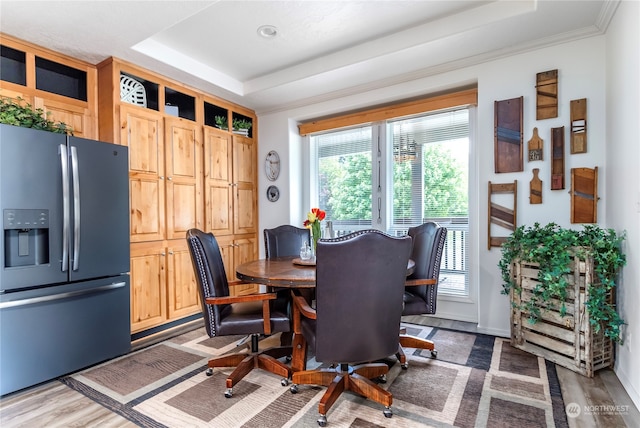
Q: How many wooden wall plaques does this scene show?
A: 8